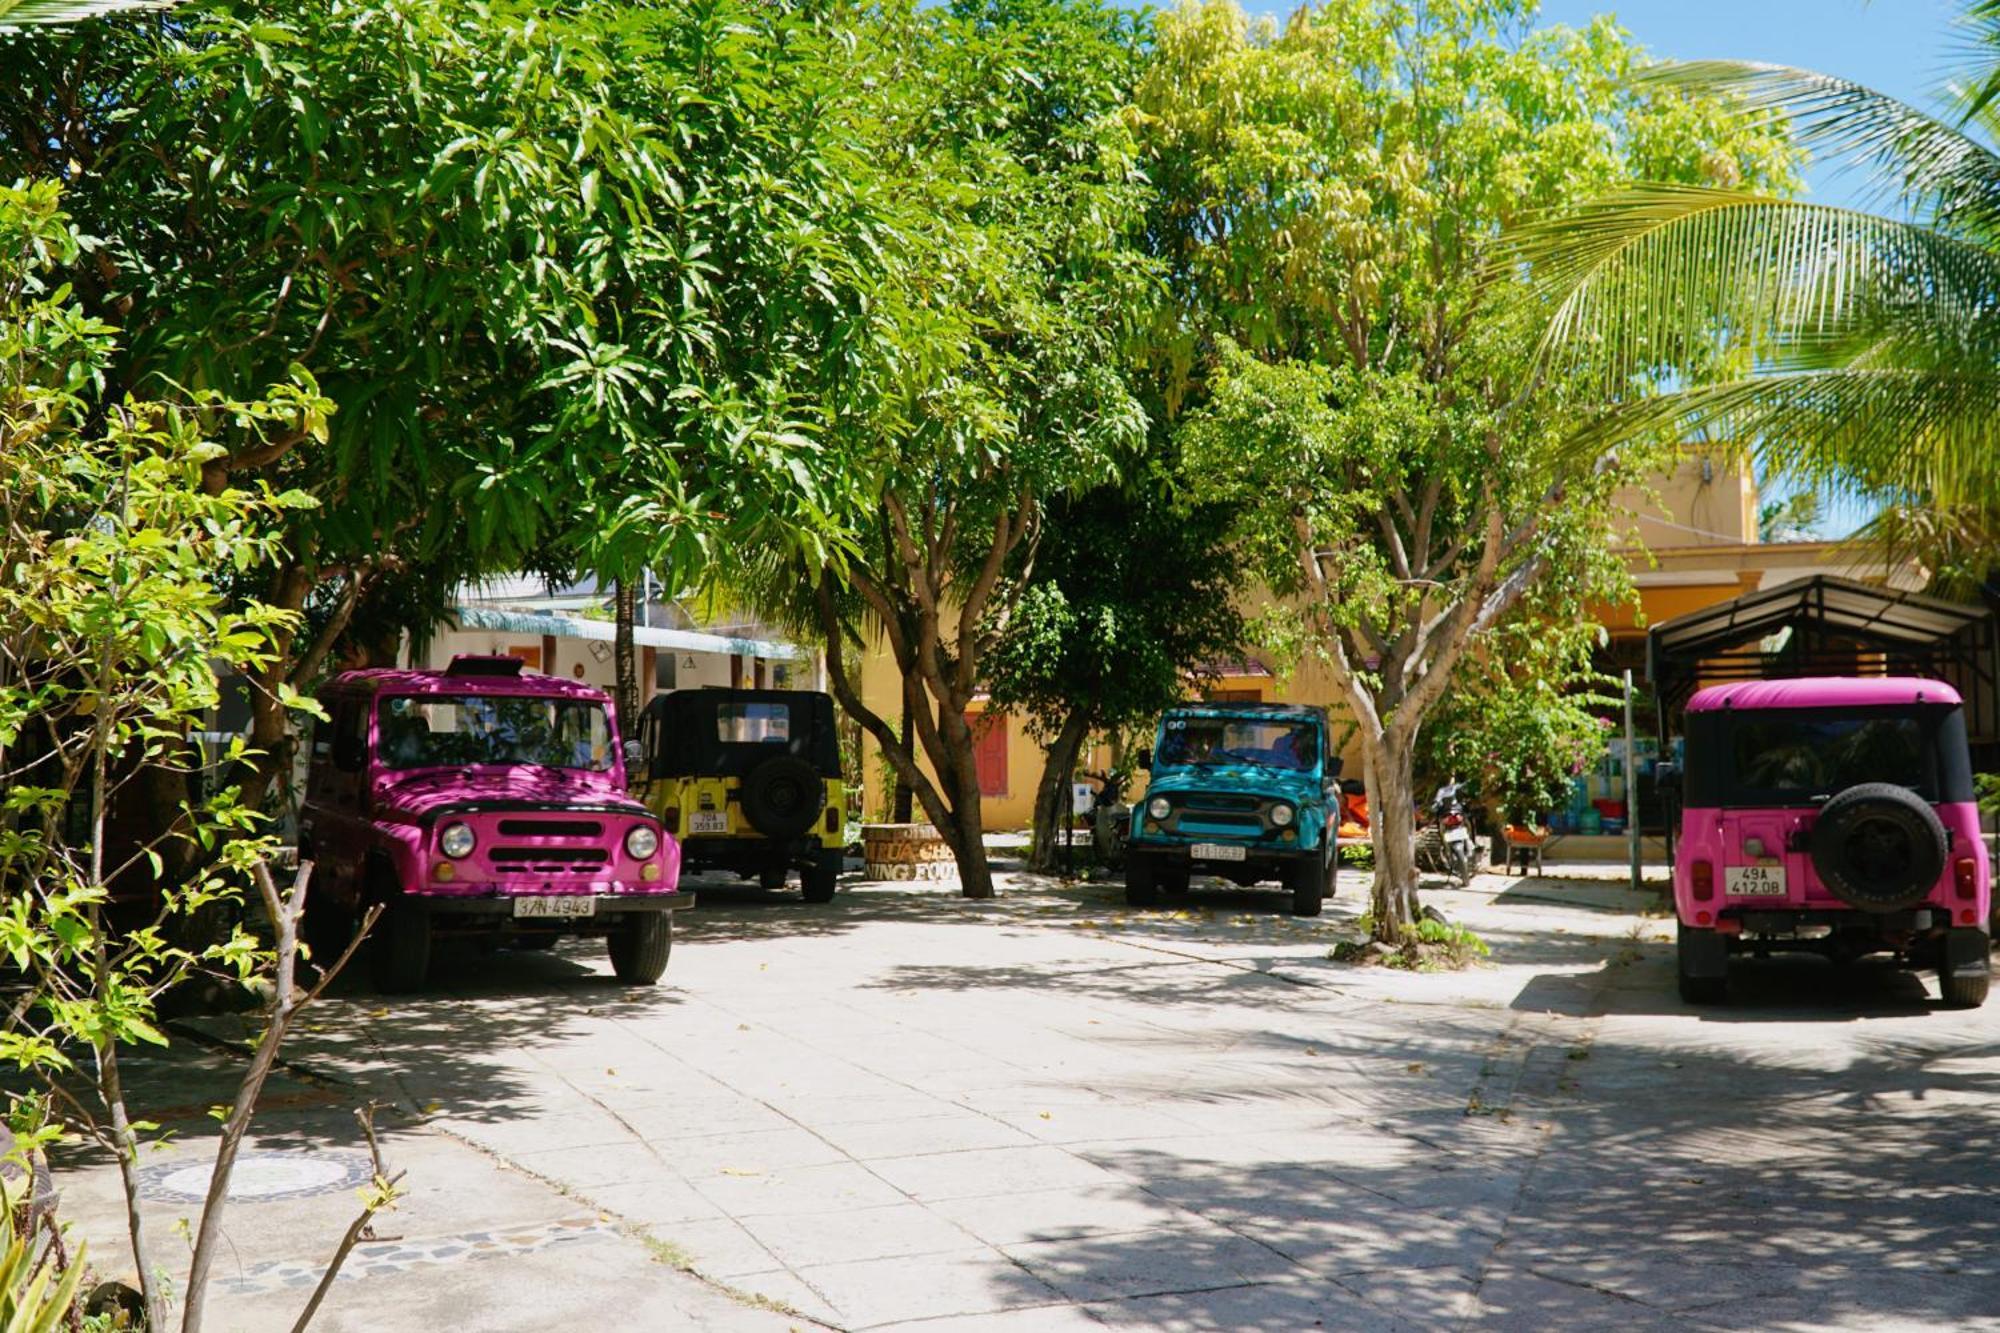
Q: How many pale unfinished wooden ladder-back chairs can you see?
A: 0